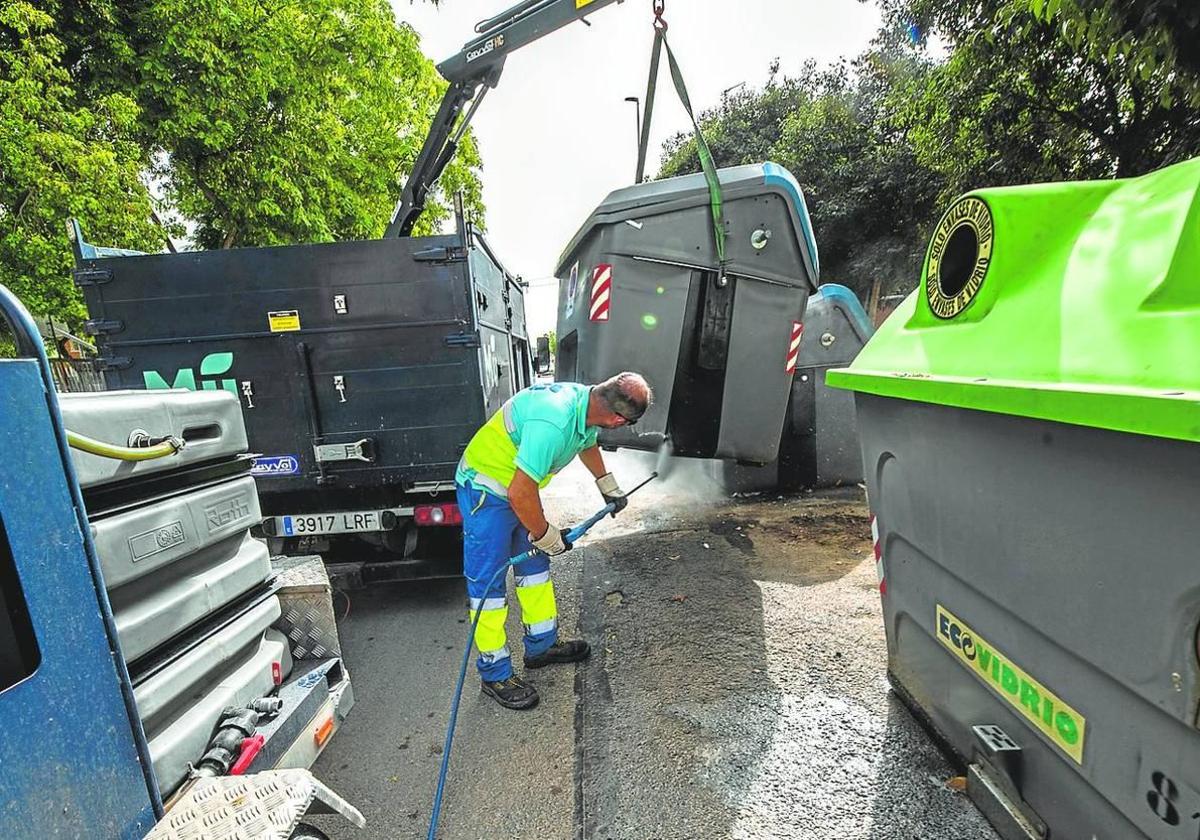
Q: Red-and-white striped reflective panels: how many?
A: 3